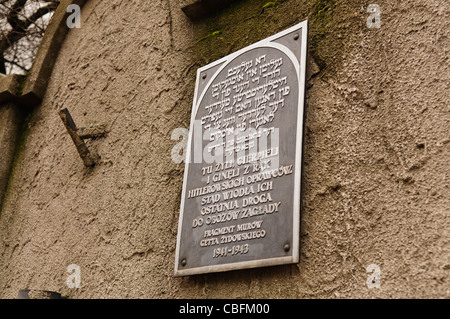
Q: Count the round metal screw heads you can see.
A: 4